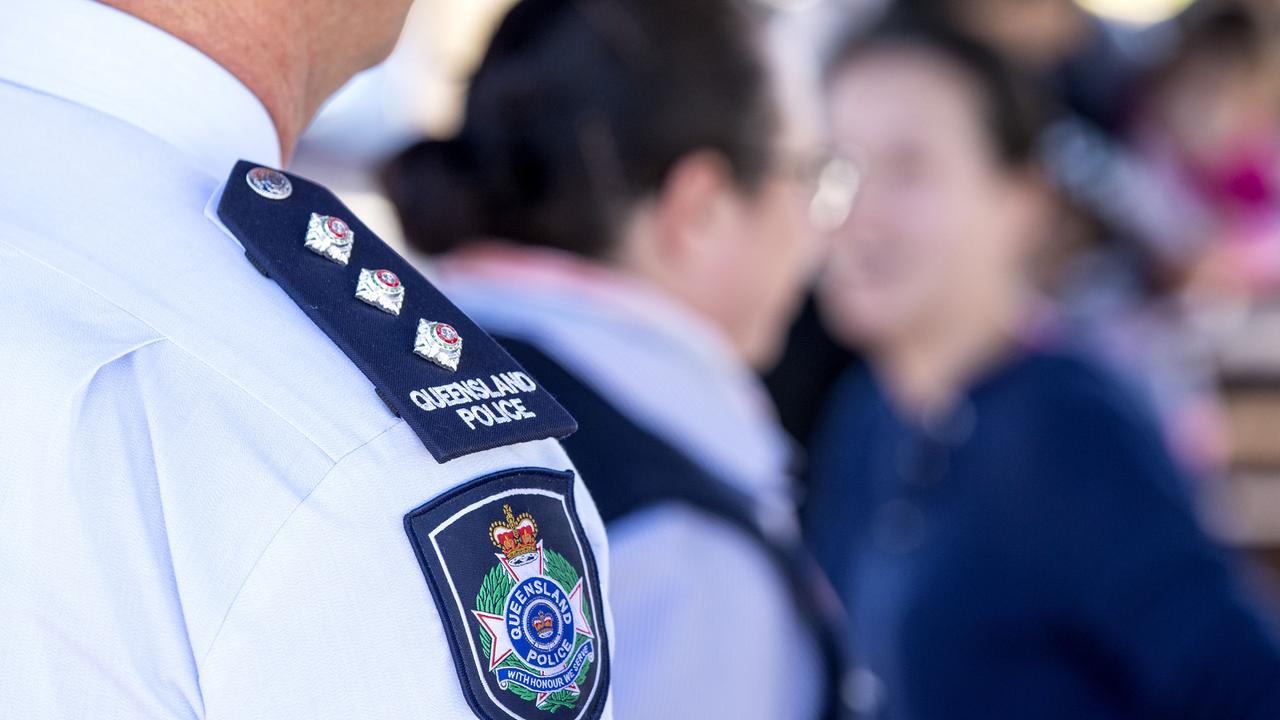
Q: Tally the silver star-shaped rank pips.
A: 3